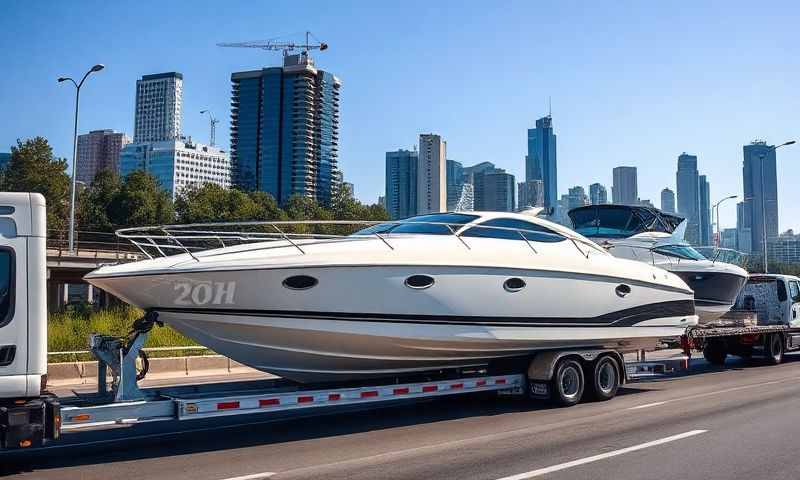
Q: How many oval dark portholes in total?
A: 4